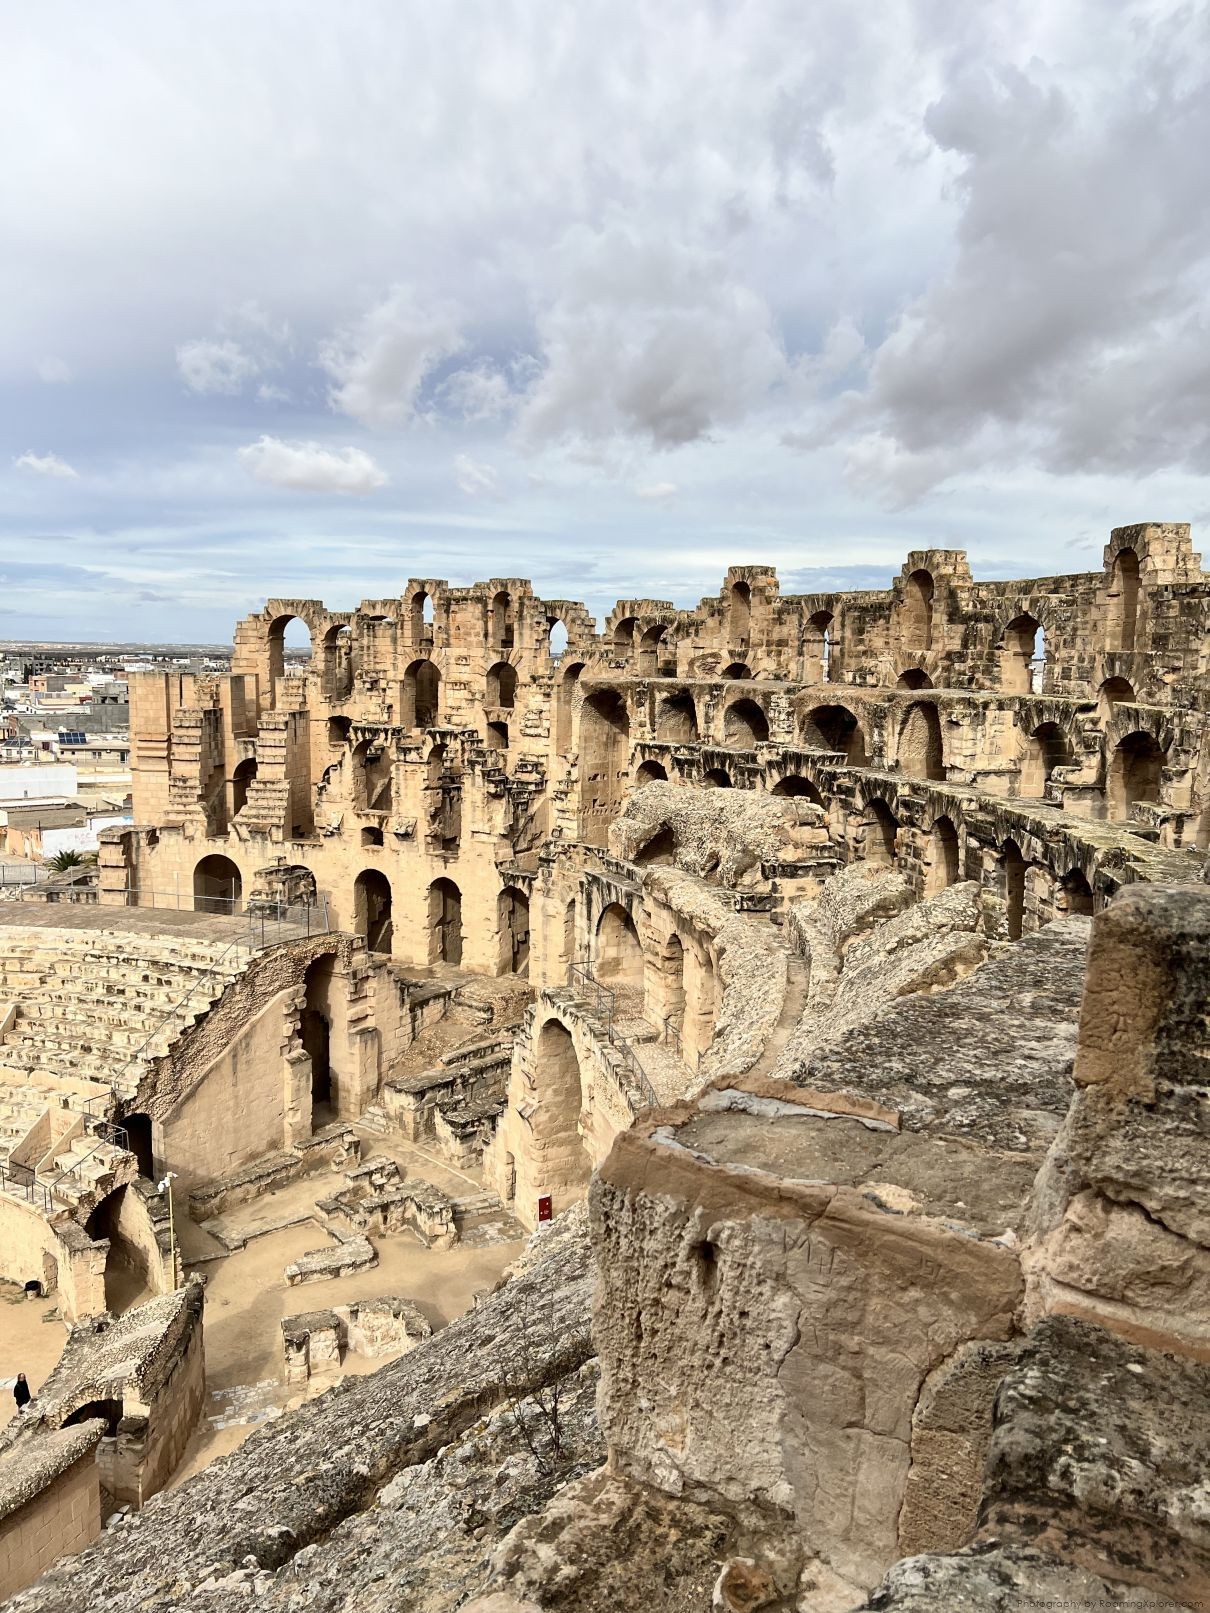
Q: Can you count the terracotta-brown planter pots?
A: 0